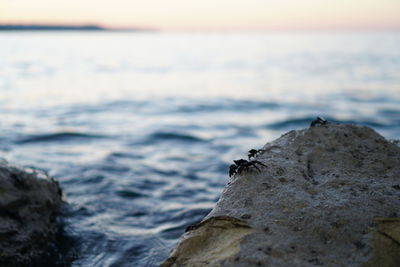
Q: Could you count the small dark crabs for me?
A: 3